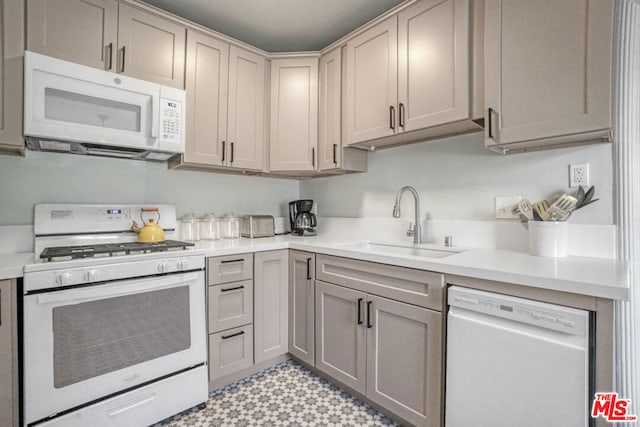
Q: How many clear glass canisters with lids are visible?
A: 3